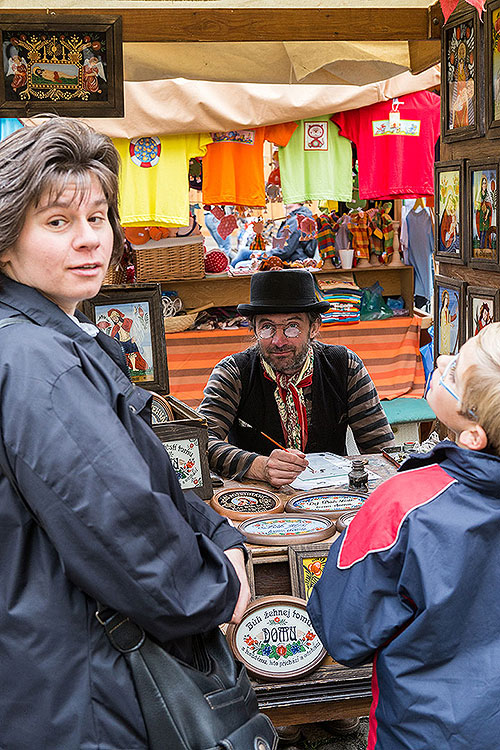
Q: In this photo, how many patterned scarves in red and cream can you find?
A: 1